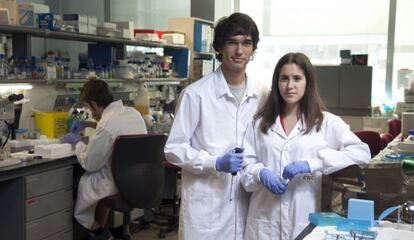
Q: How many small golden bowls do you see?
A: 0